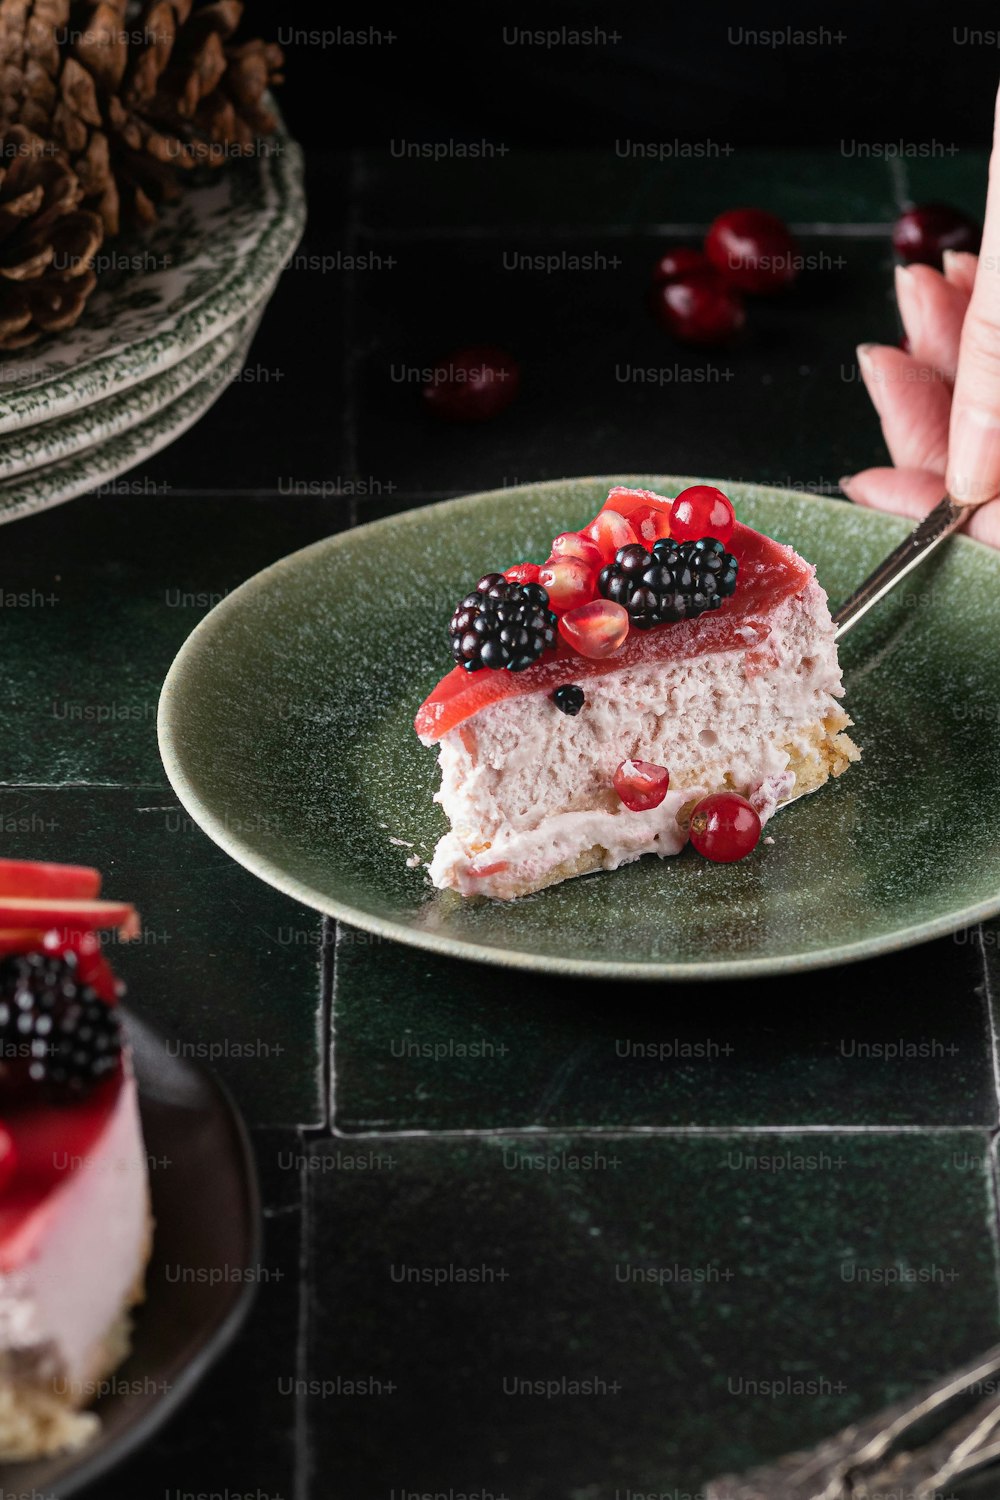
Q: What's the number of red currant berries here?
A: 2